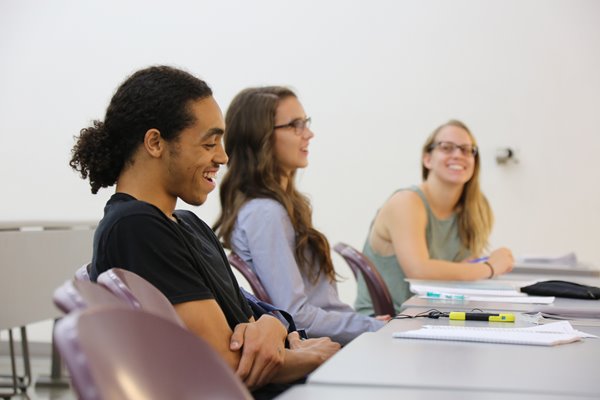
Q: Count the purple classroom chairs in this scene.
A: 6